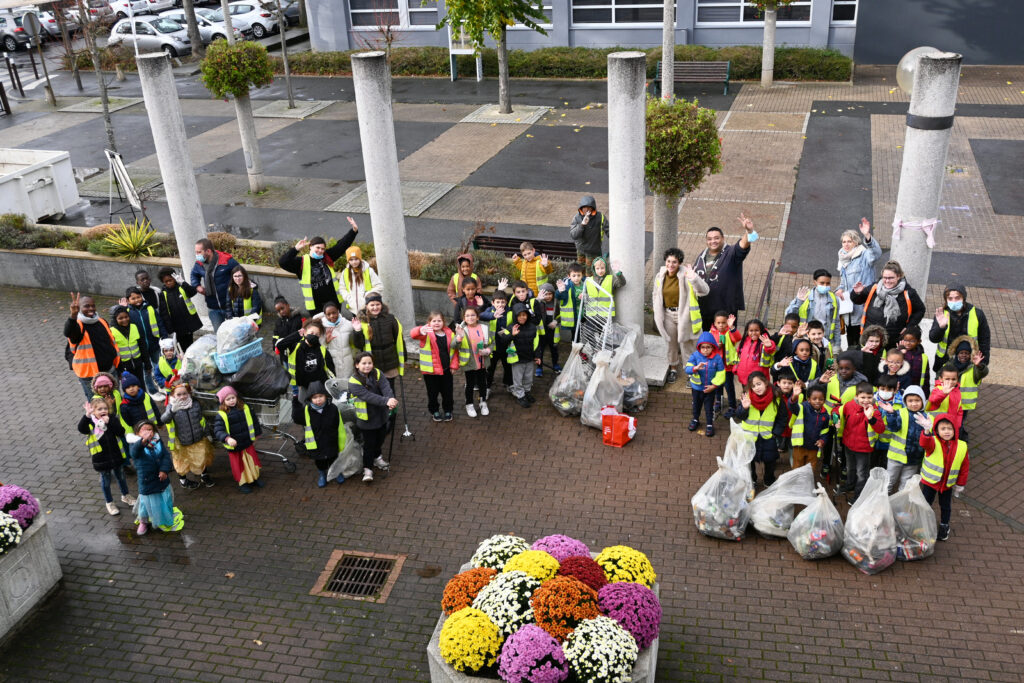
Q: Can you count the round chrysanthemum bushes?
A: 14